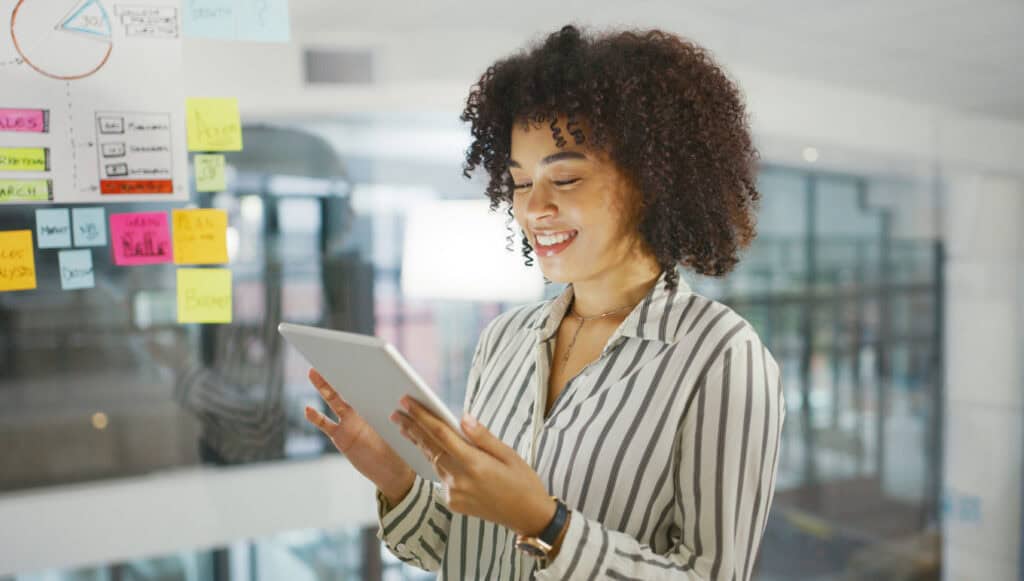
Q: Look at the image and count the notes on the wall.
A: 11